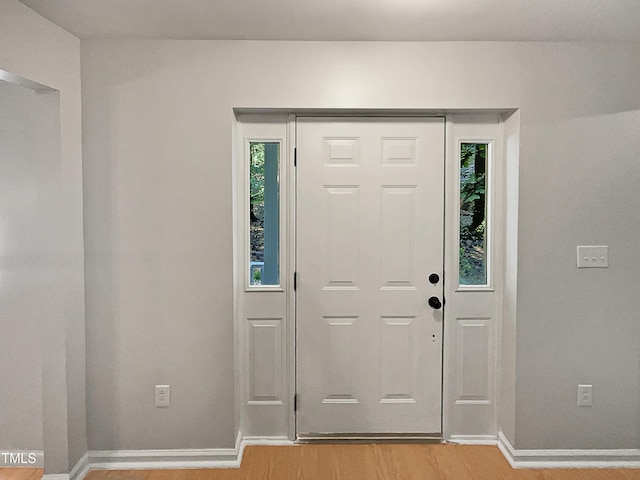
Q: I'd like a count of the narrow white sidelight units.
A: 2